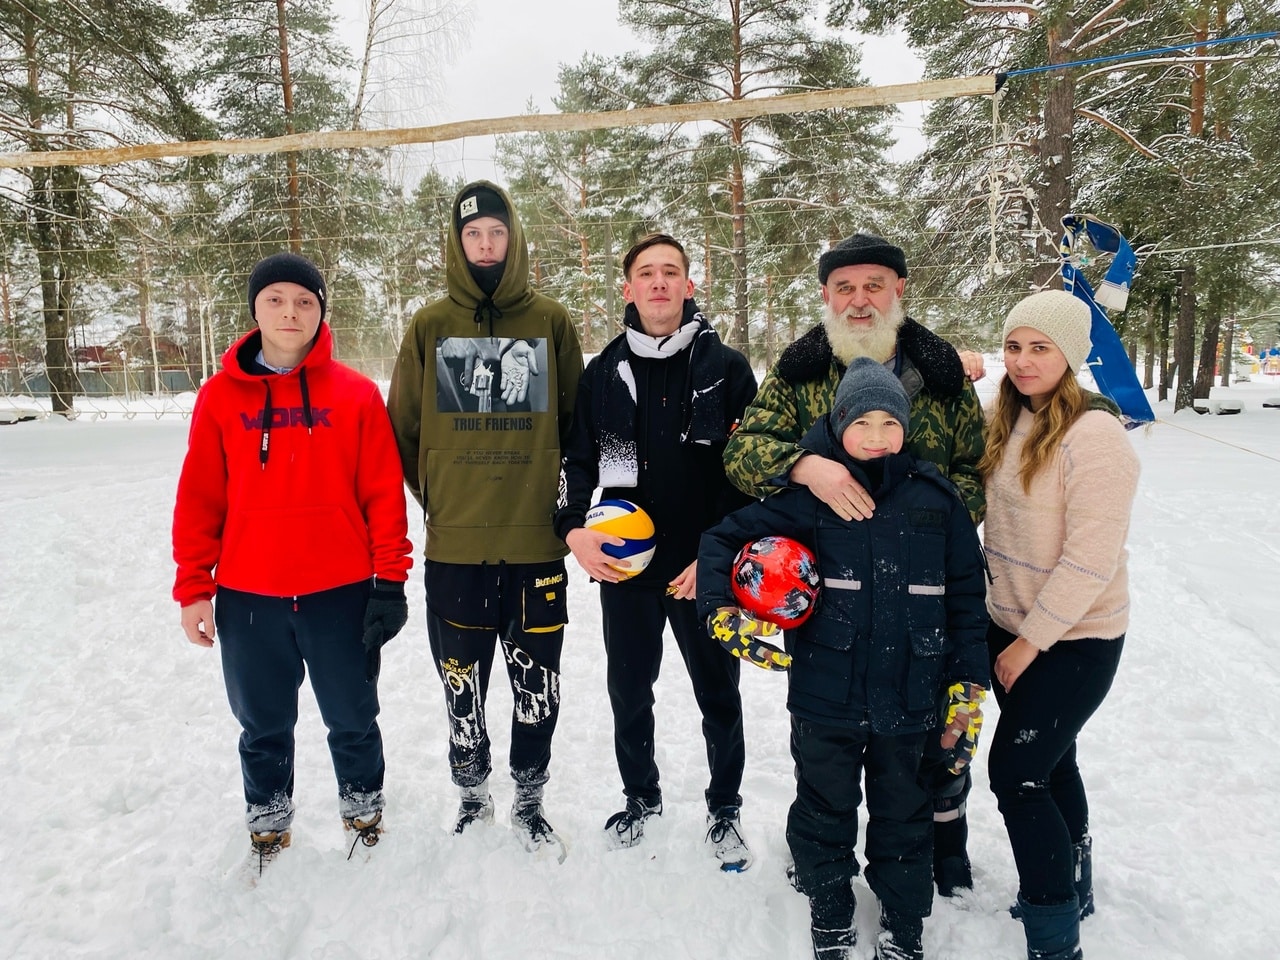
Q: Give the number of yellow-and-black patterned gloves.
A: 2